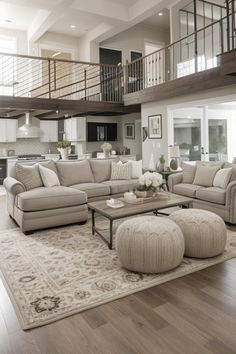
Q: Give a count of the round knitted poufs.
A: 2